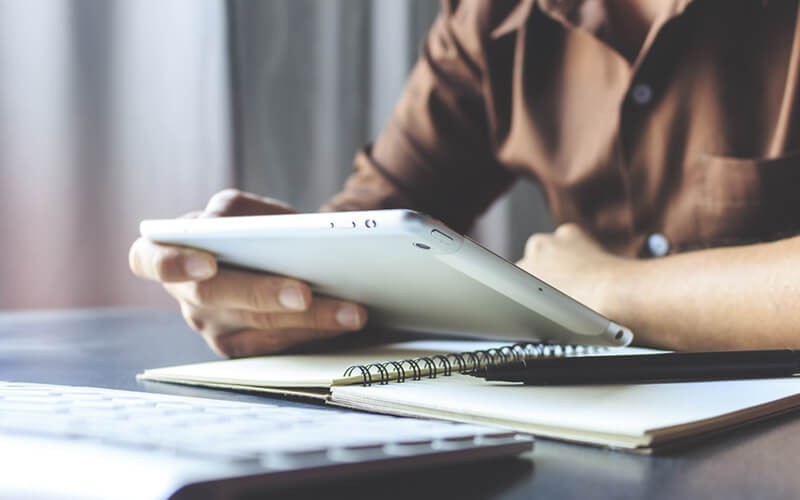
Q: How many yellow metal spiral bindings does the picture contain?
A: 0